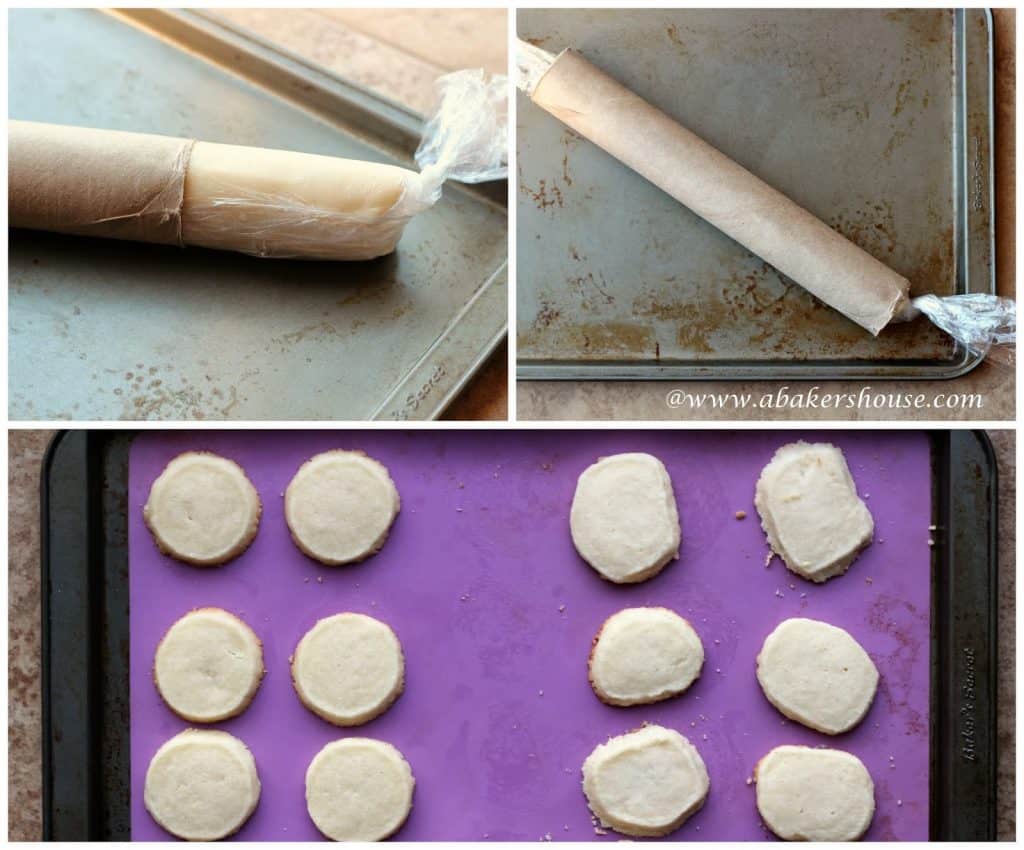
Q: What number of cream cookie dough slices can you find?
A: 12